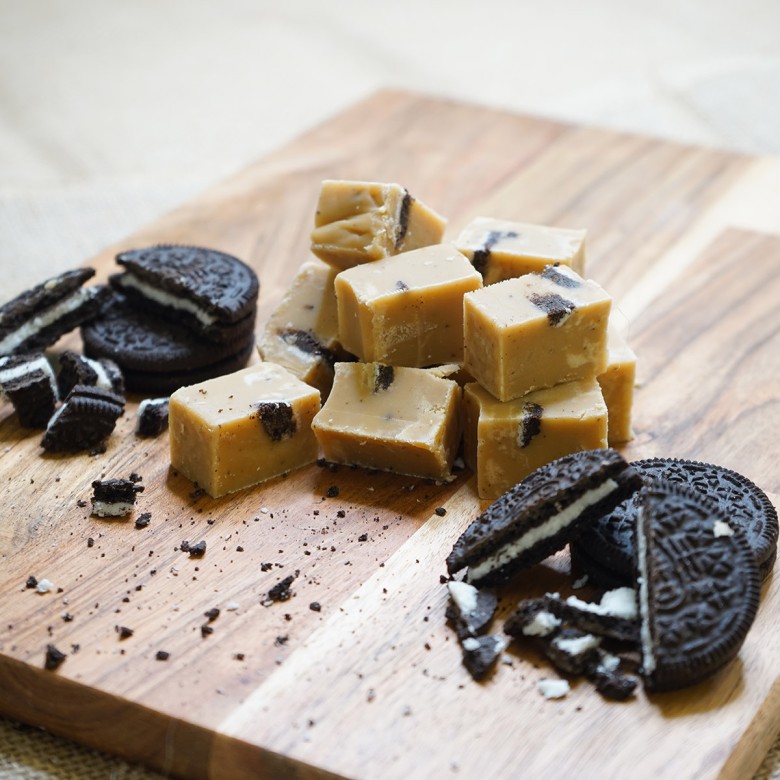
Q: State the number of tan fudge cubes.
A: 9